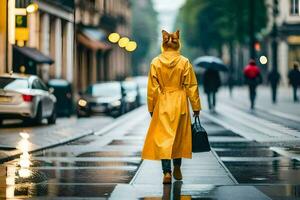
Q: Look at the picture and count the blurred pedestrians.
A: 4